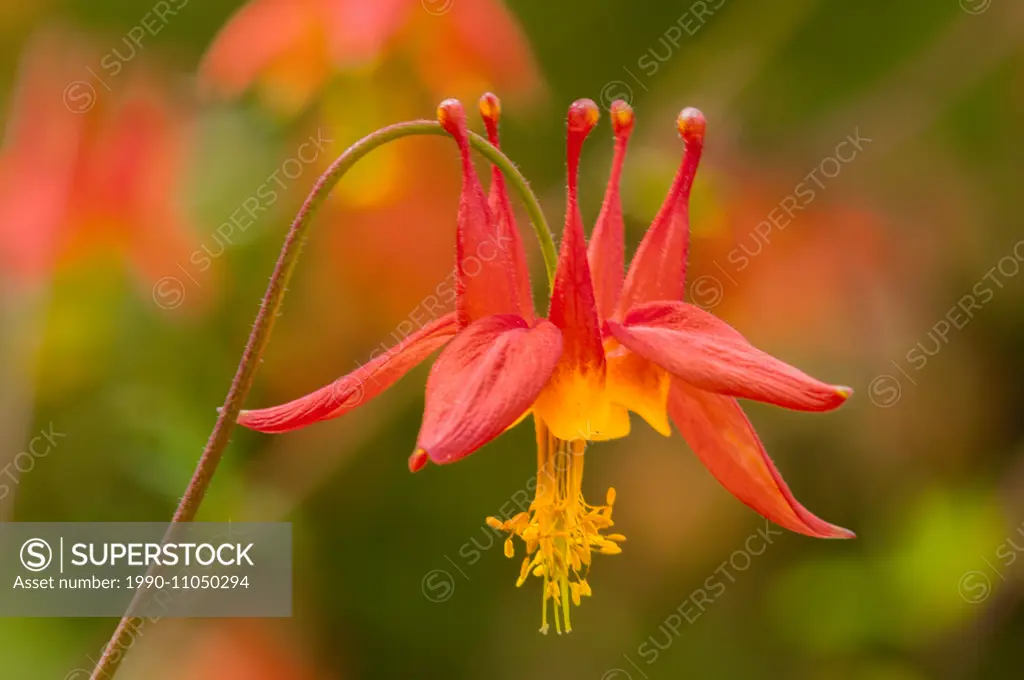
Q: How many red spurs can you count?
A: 5